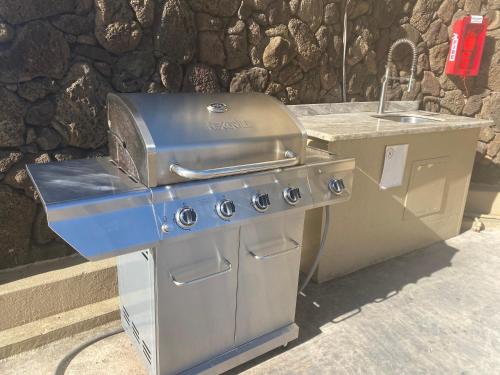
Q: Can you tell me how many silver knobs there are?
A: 5